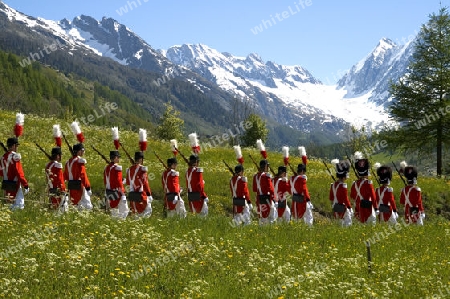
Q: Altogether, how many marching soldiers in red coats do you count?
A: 15